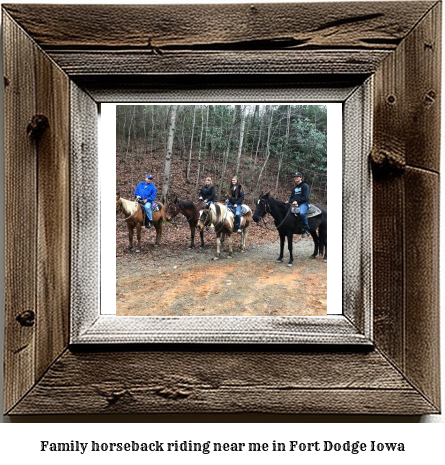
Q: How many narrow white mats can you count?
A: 1